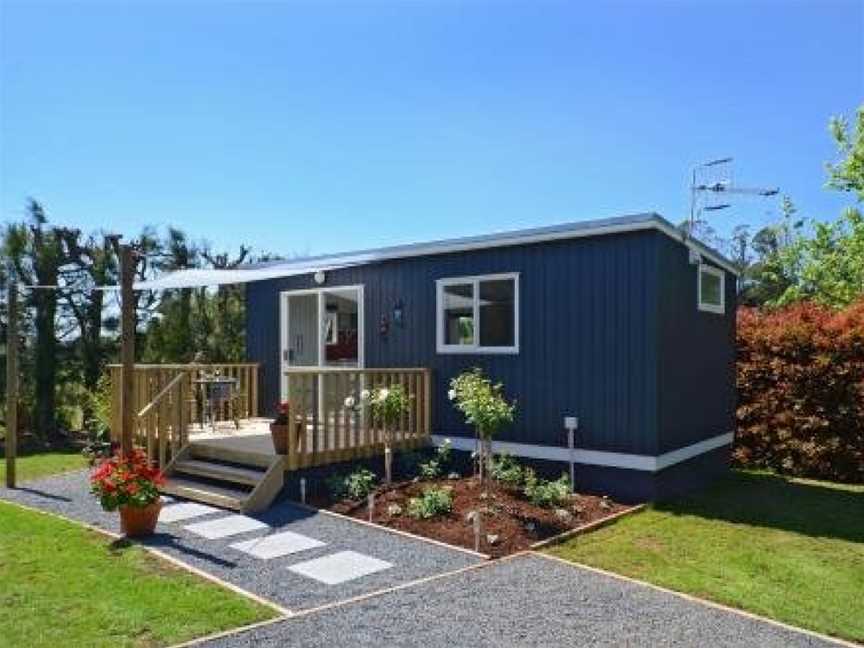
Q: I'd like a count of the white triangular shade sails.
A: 1